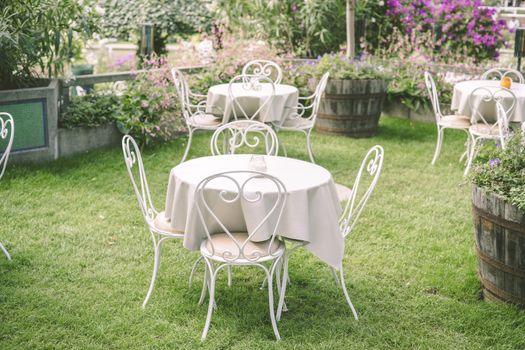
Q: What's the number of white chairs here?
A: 12